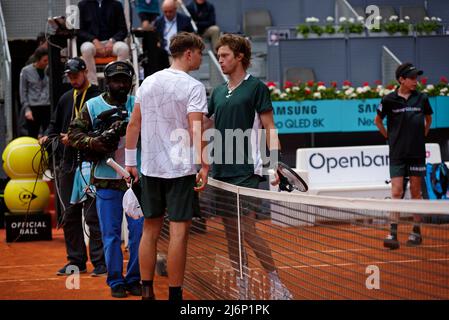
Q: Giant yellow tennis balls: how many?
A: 2